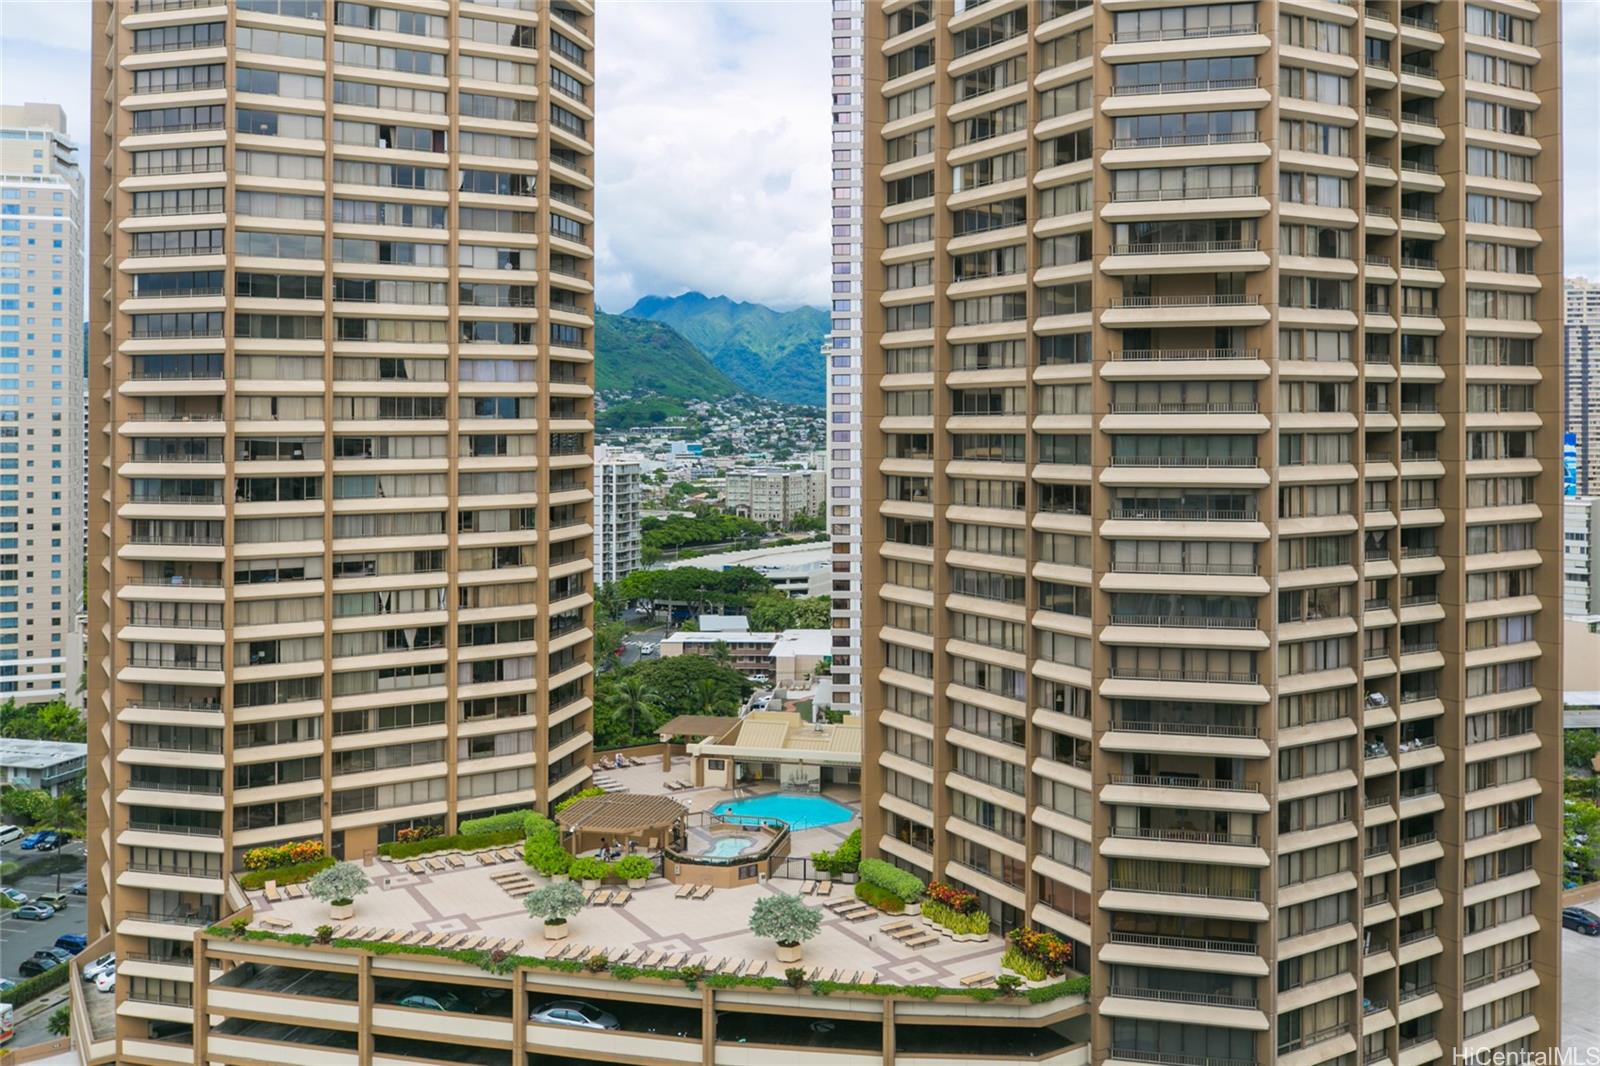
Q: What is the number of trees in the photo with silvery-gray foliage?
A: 3